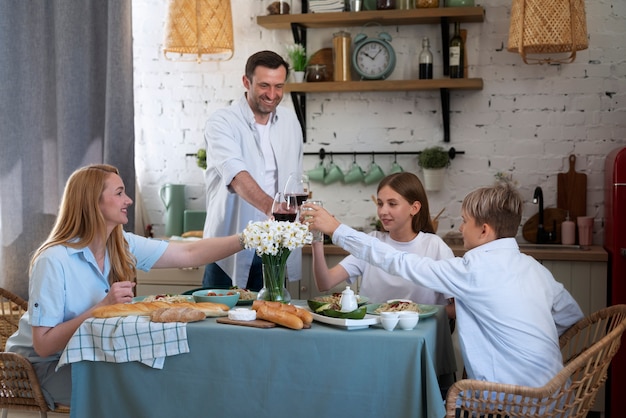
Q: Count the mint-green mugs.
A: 5